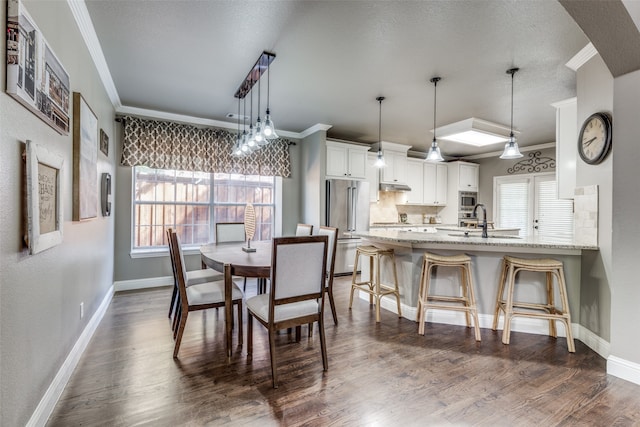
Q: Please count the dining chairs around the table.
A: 6